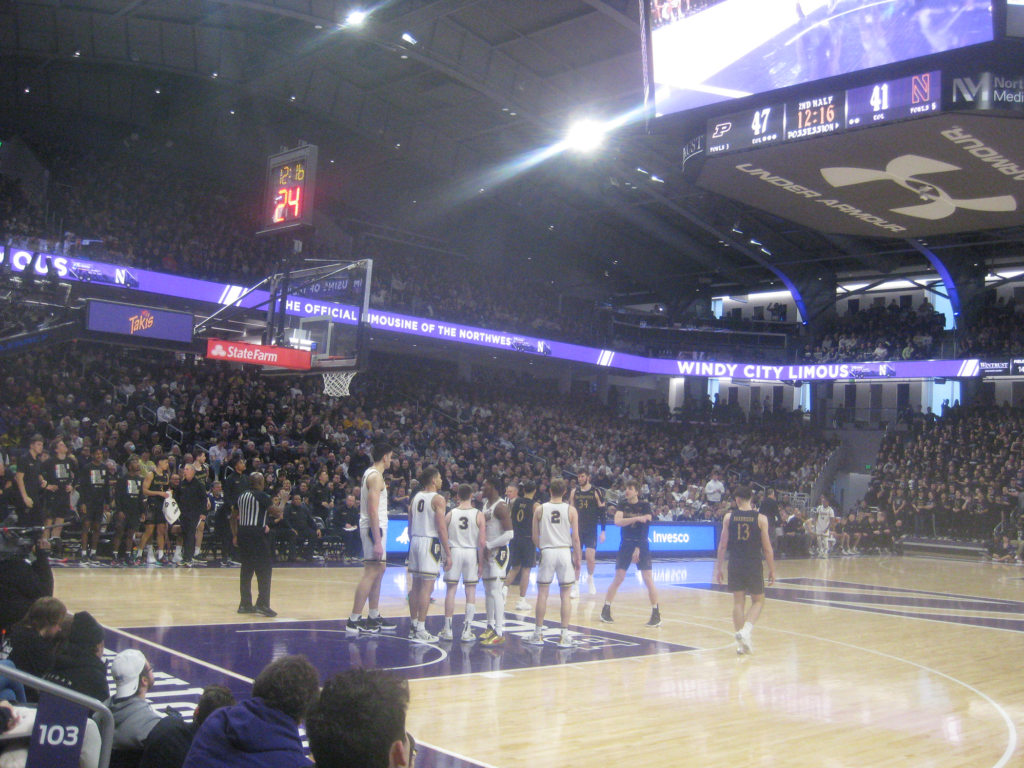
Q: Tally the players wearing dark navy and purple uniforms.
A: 4